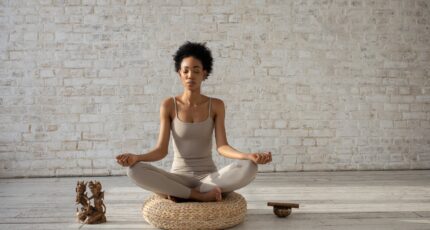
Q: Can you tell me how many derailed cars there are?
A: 0